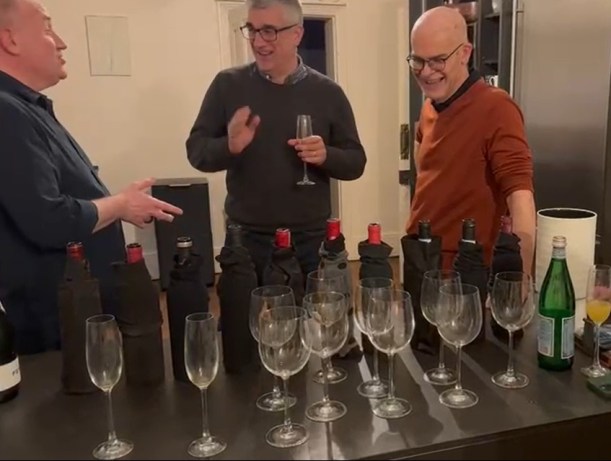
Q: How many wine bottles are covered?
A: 10